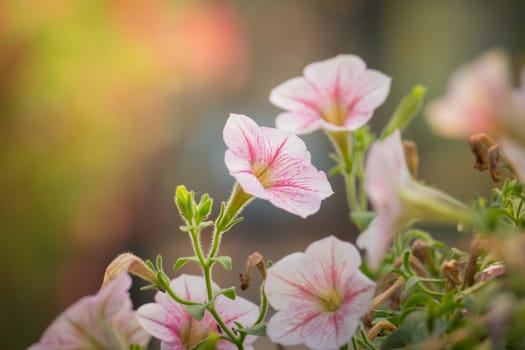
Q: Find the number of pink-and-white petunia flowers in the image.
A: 7